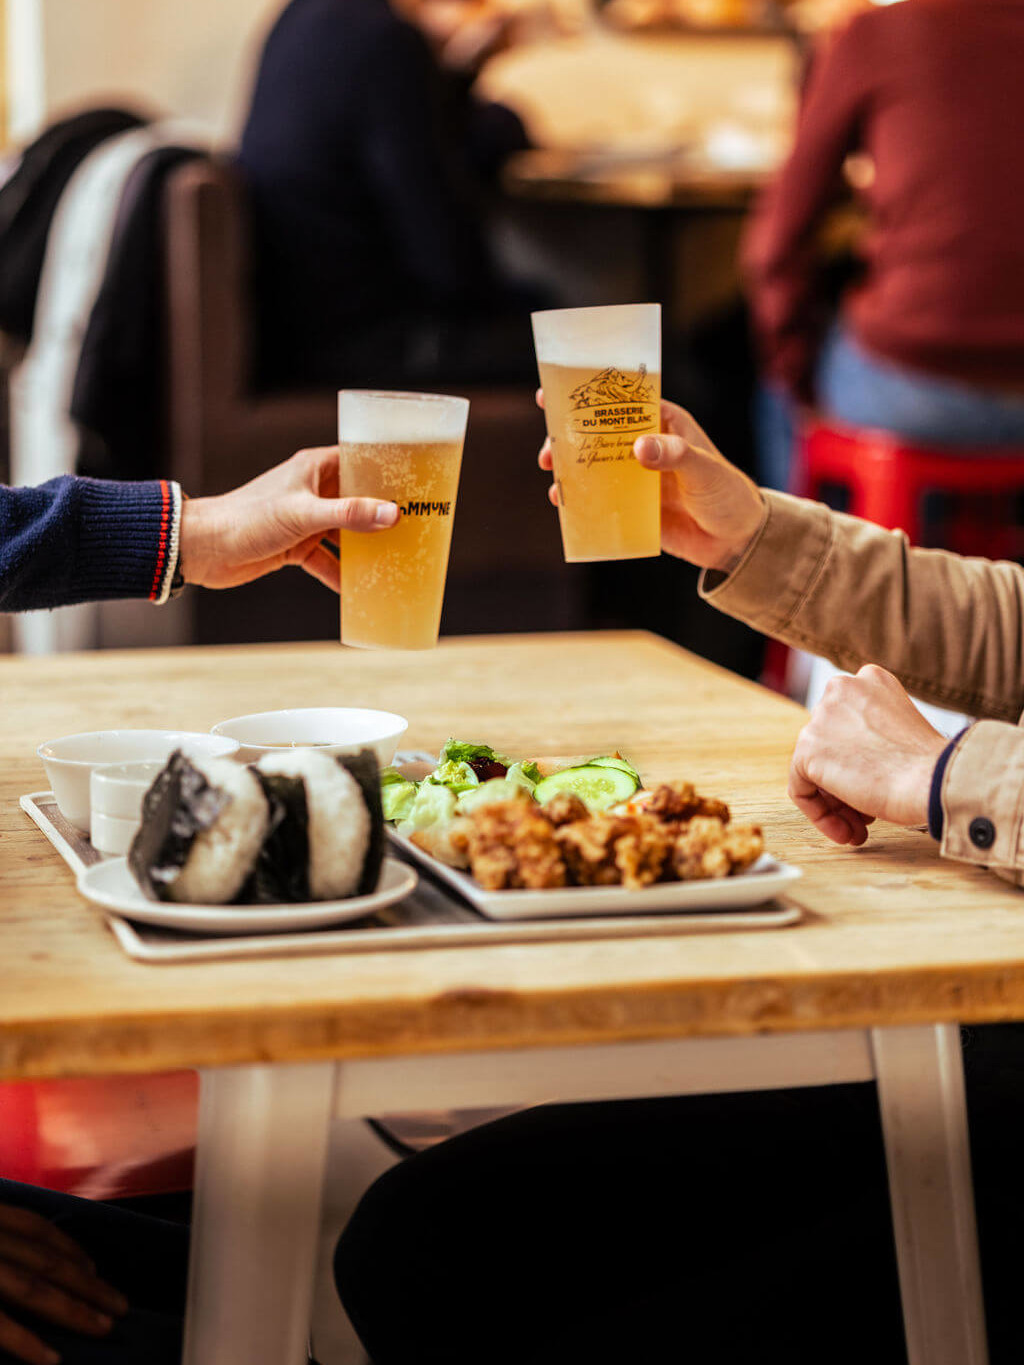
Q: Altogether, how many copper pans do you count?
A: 0